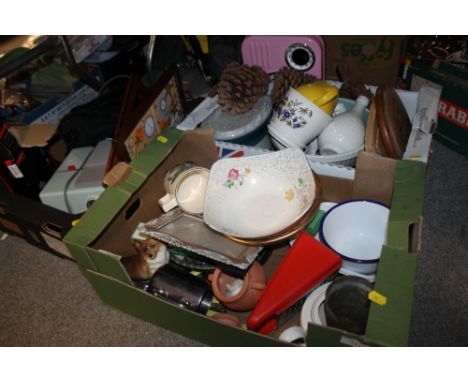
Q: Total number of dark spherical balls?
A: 0